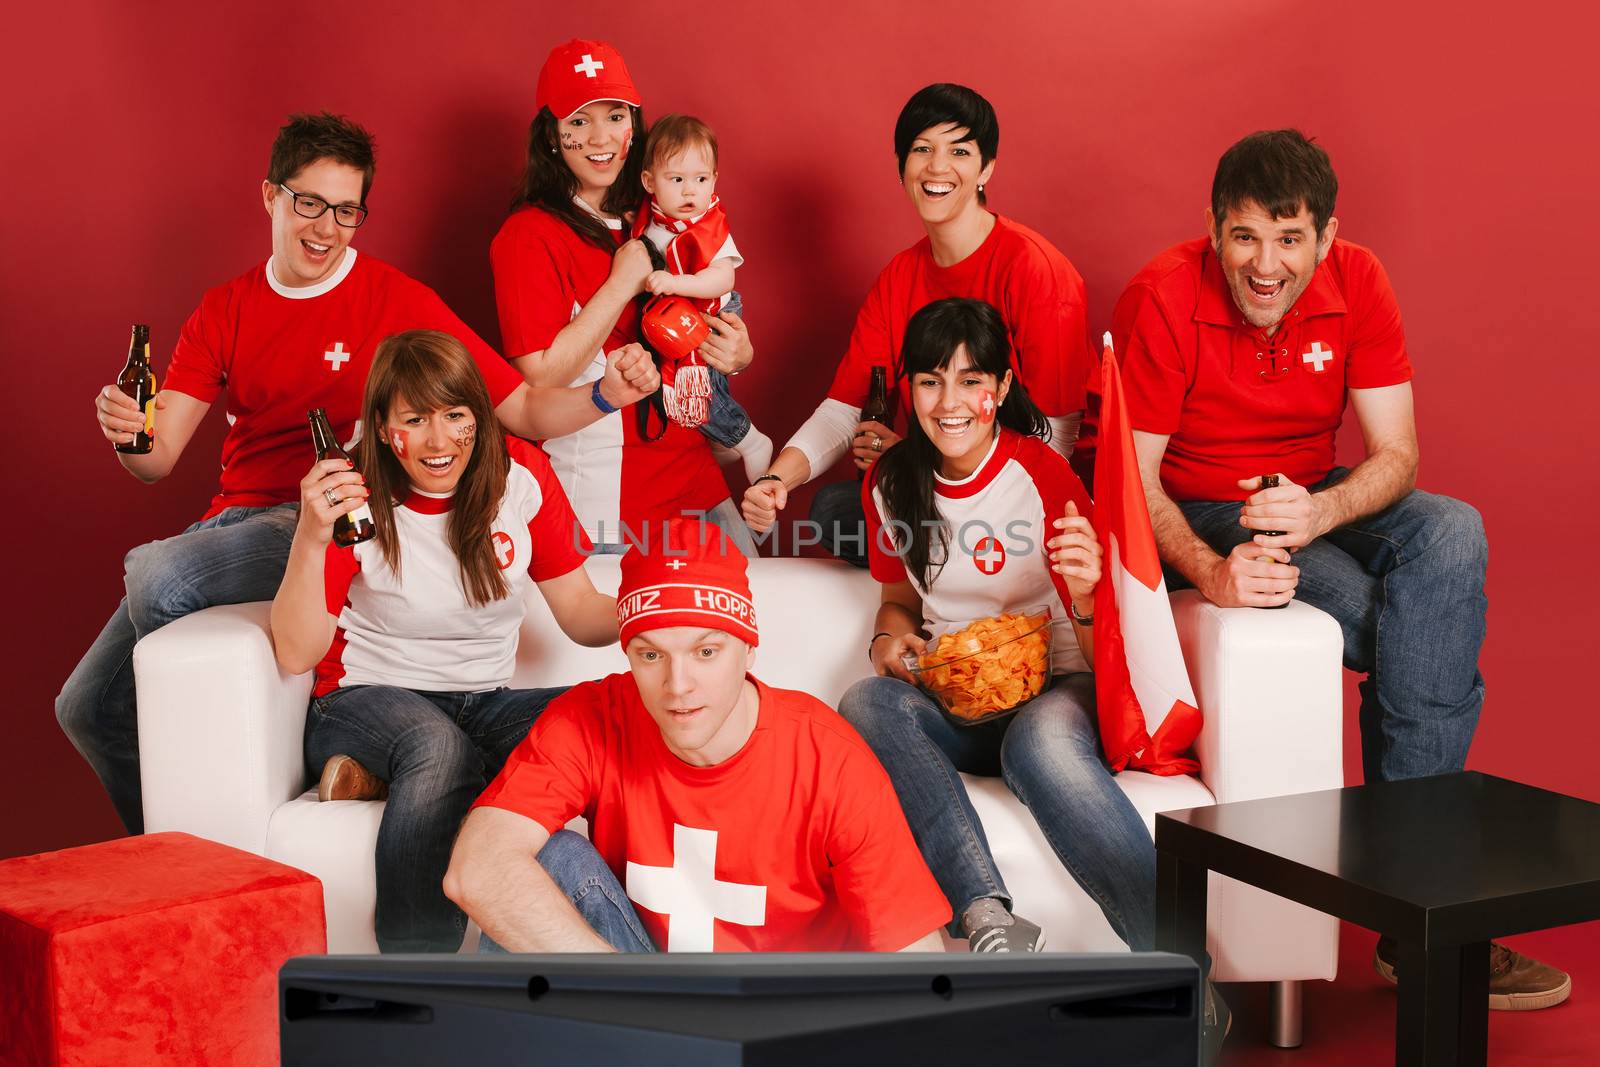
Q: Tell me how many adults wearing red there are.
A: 7